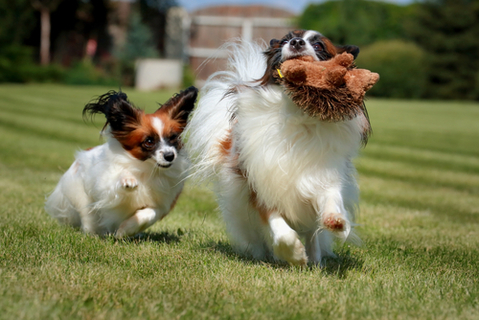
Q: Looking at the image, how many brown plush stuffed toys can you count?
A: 1